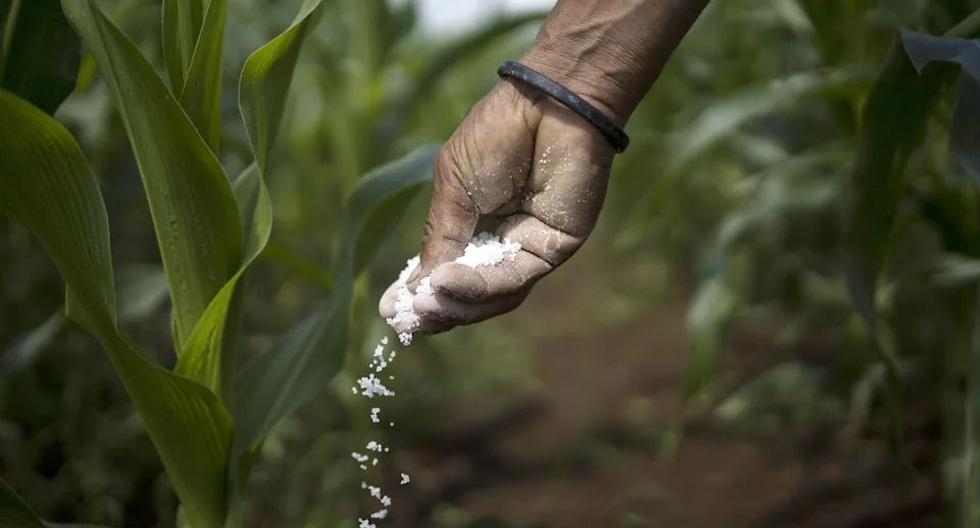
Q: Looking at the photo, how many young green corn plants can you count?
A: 1